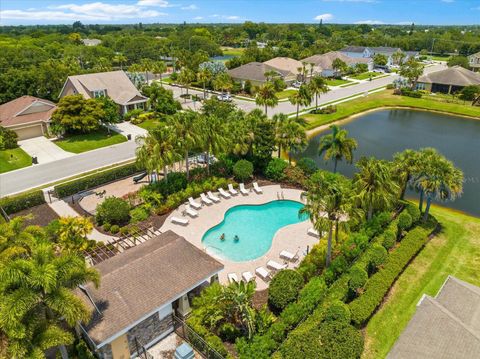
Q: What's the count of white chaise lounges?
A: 15